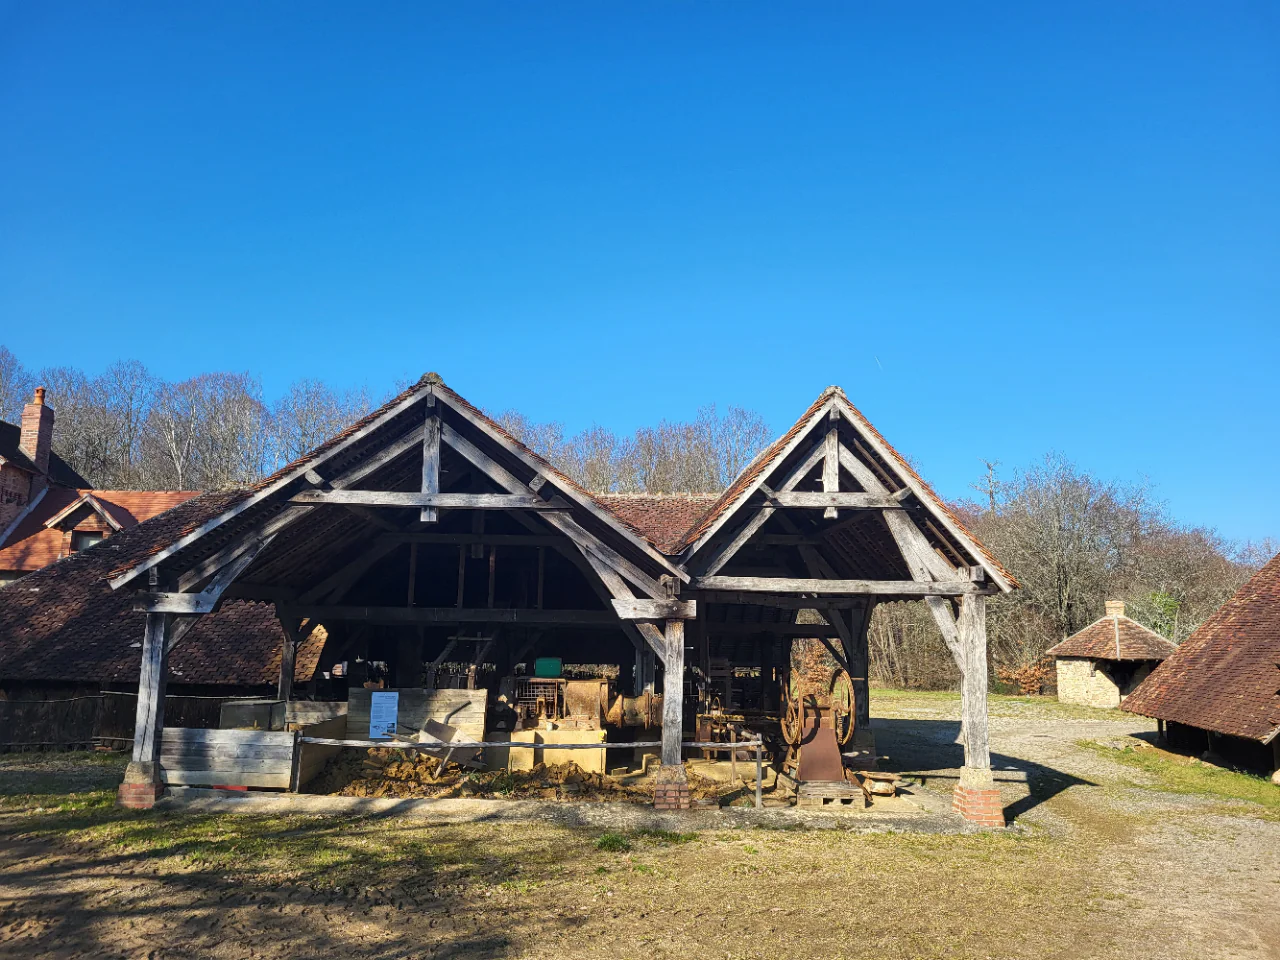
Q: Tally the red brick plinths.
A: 3